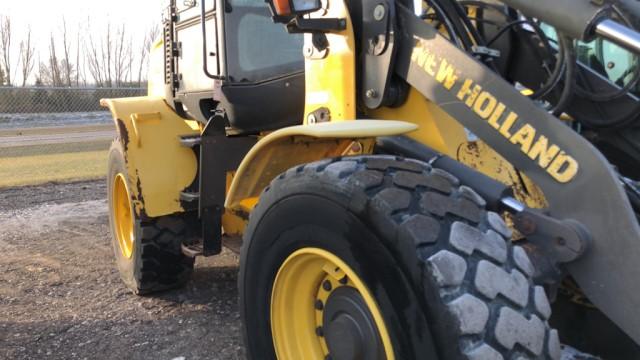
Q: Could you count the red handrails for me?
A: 0